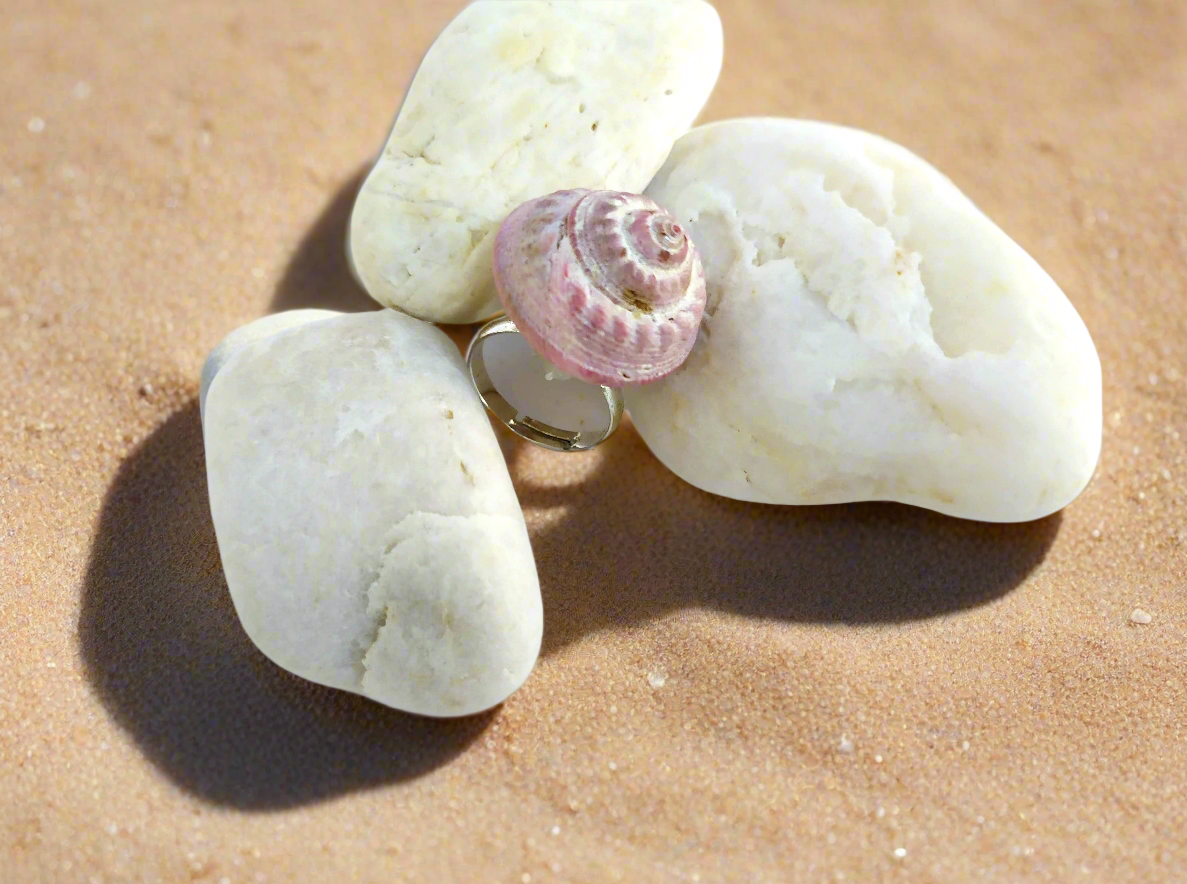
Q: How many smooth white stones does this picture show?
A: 3